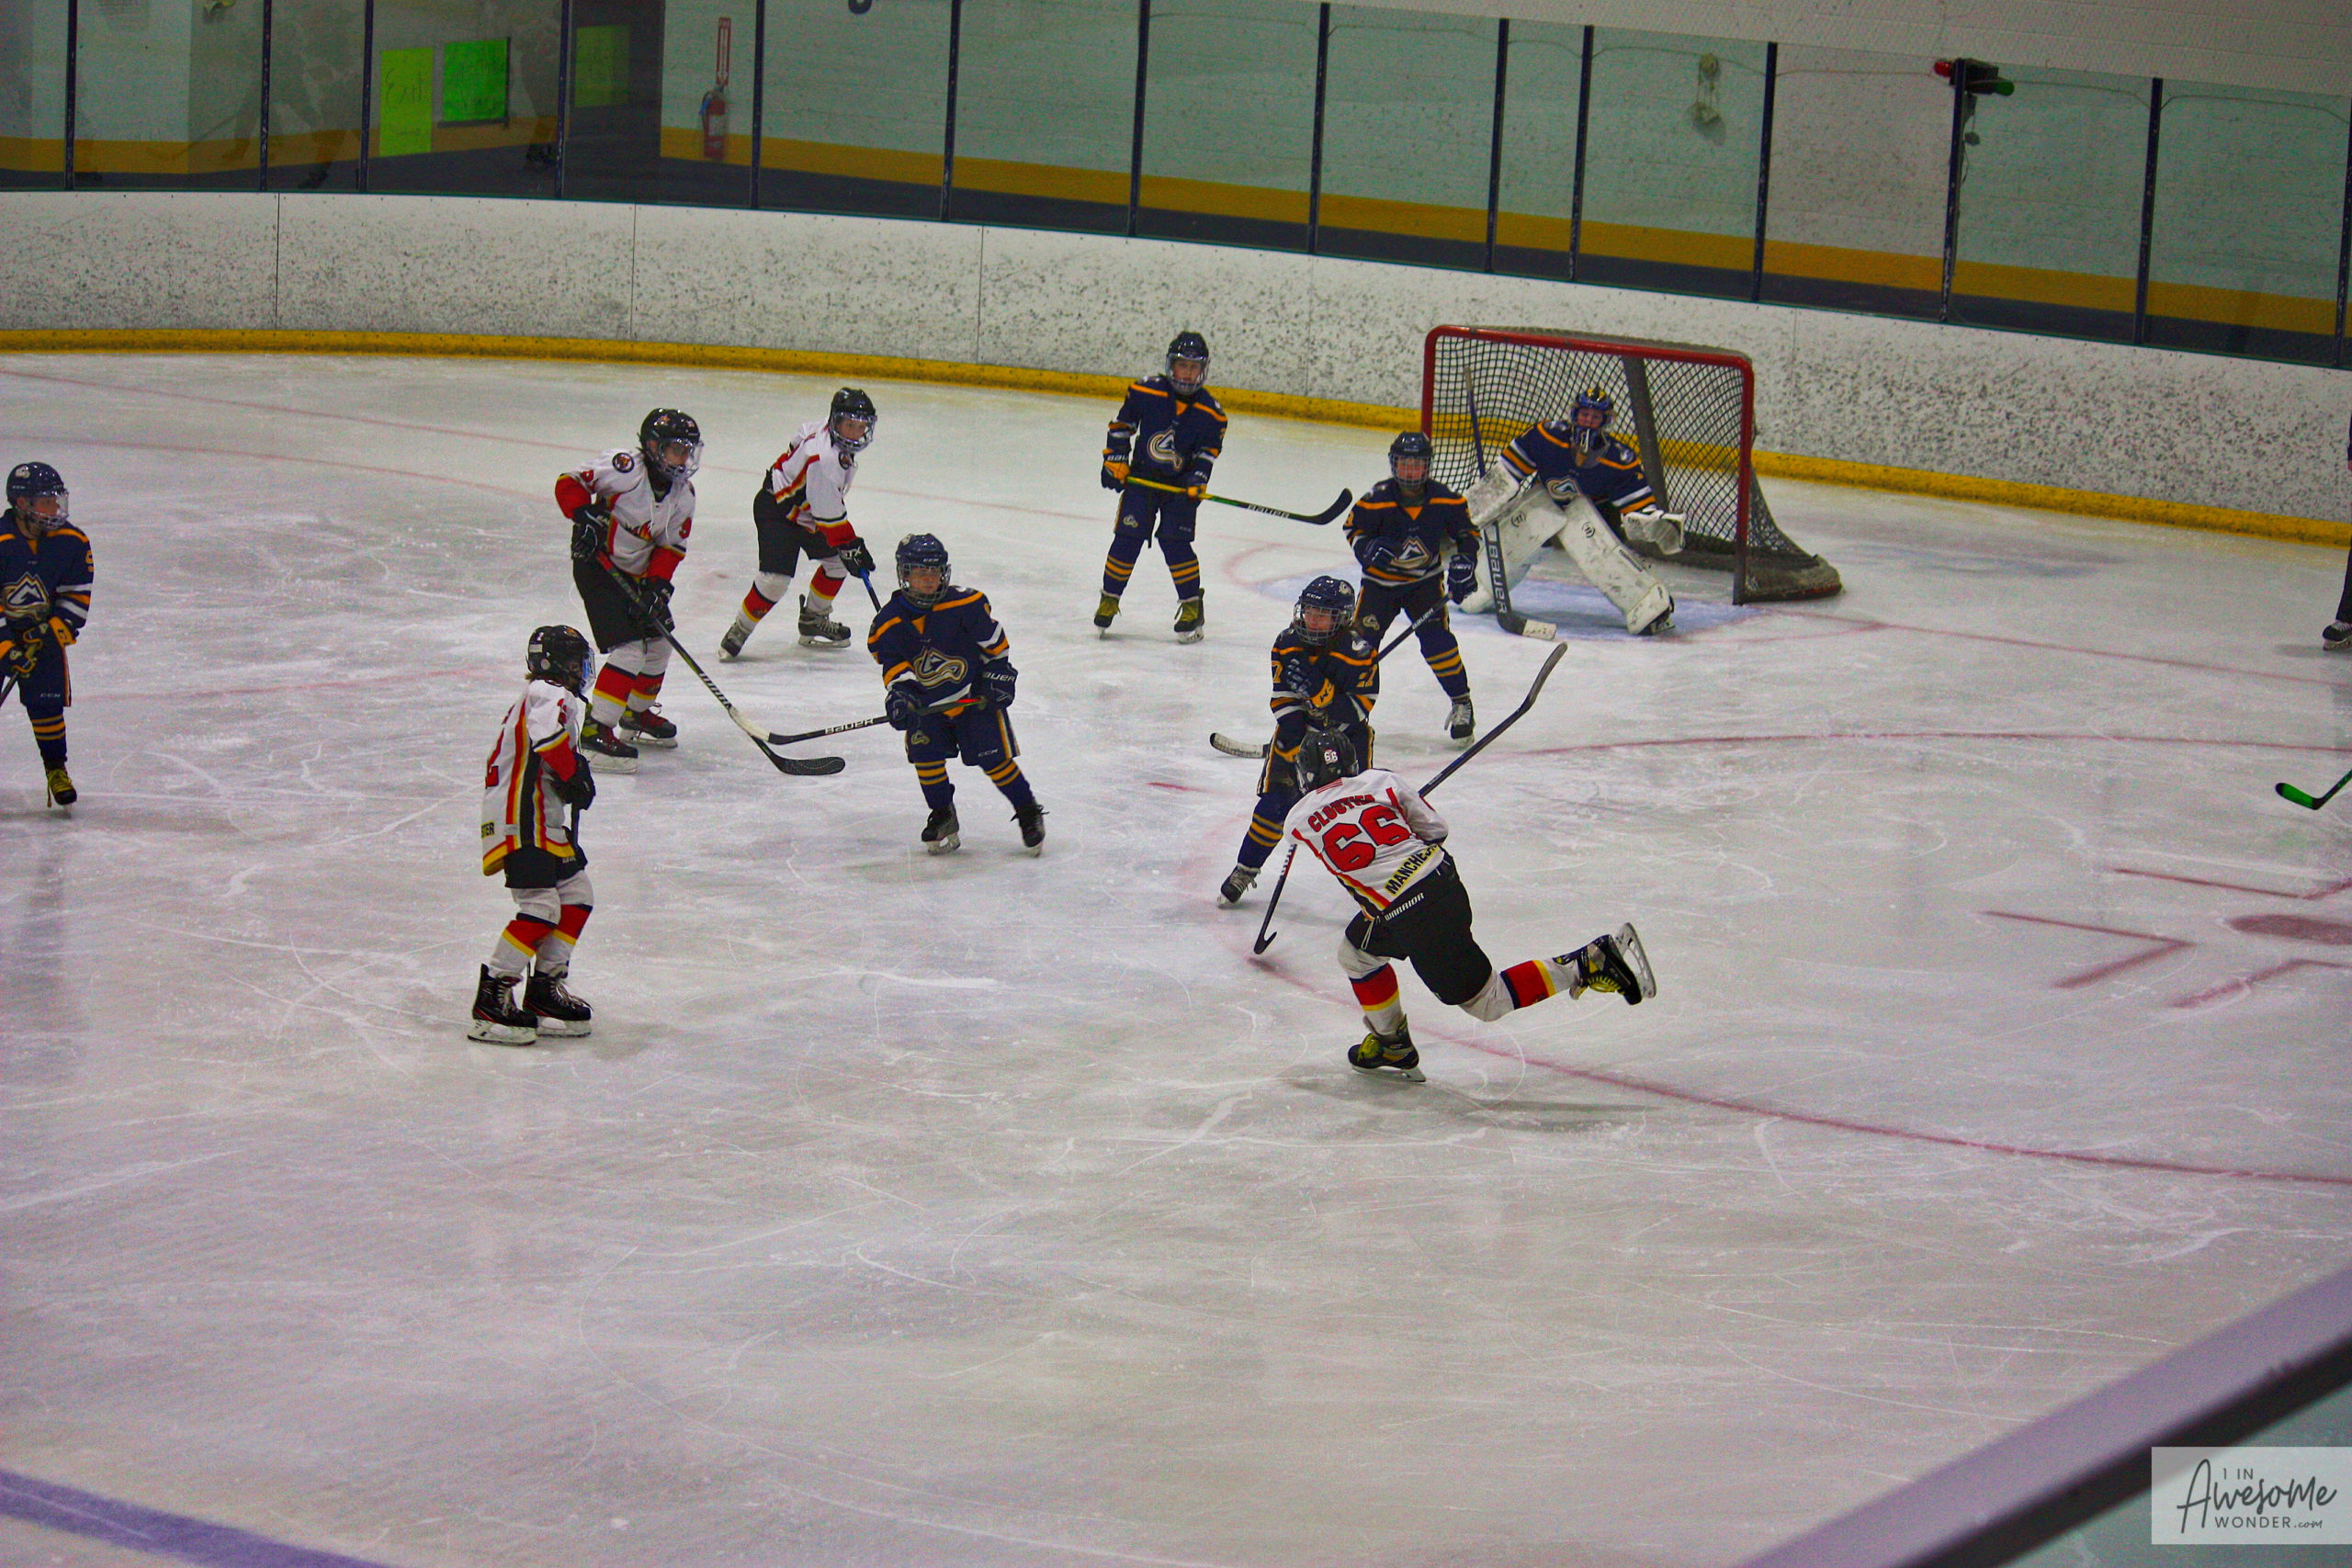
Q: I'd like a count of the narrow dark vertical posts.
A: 14